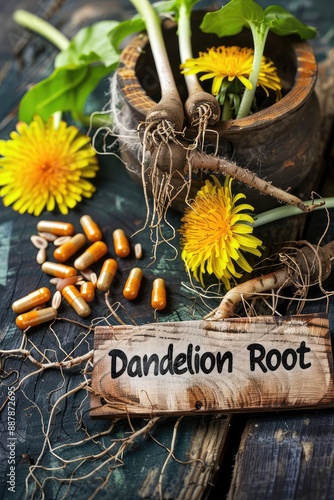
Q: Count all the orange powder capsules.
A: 13